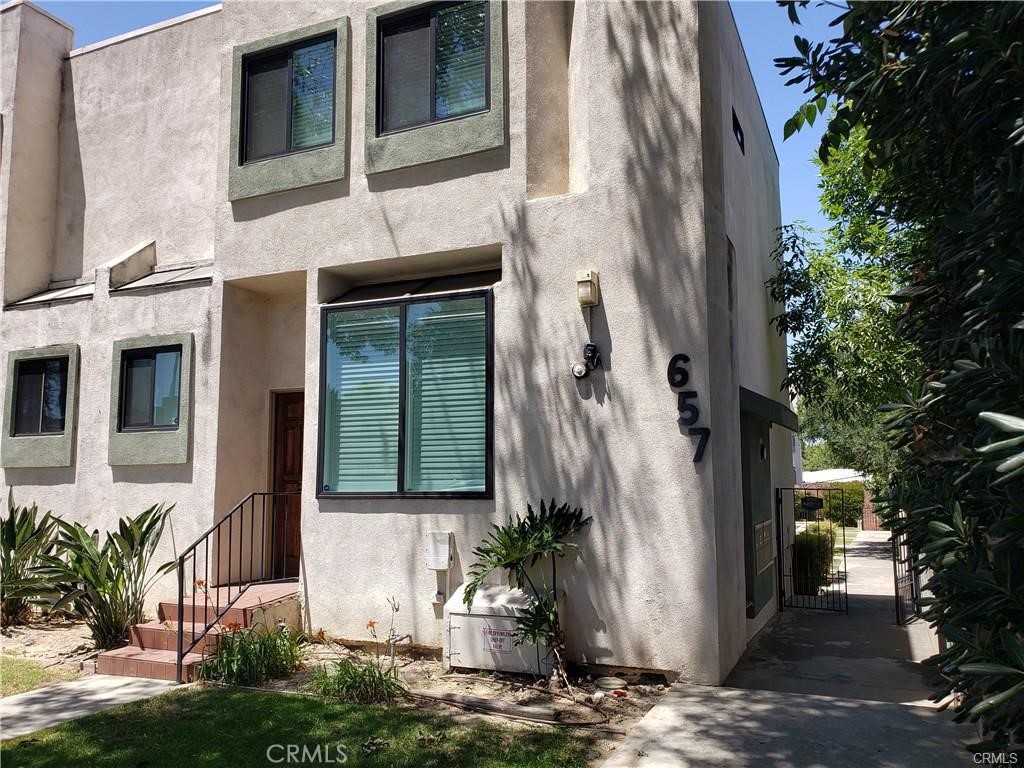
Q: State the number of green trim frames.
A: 4